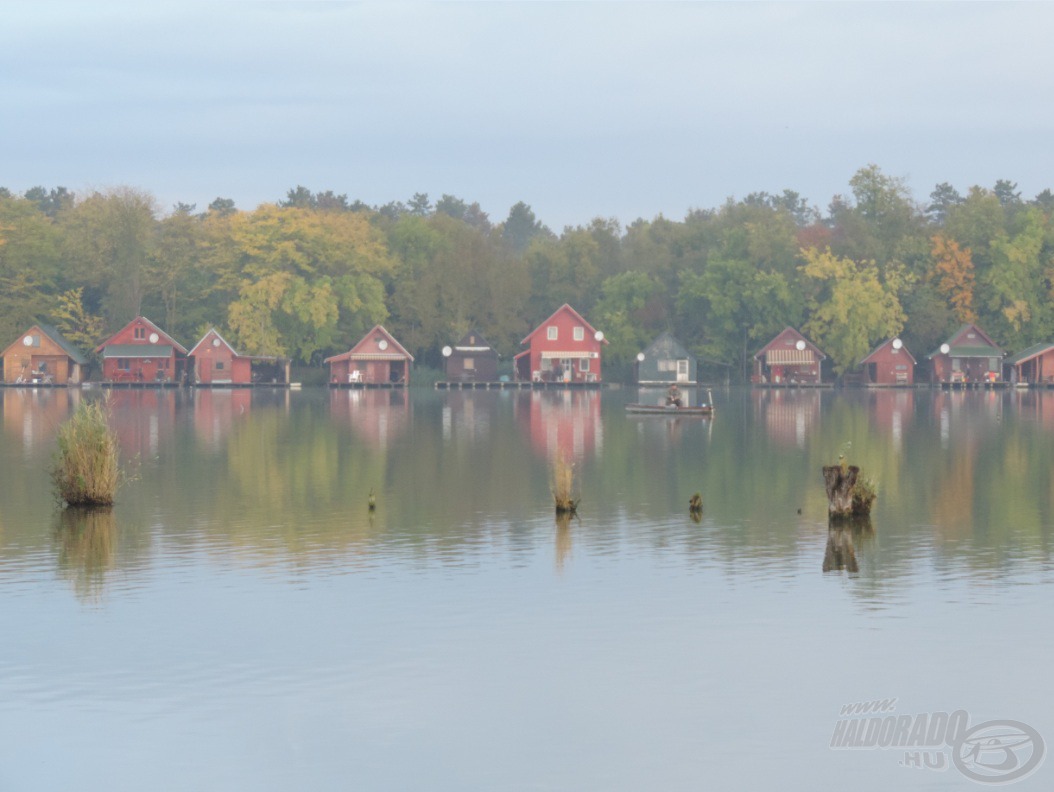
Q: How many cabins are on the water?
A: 11